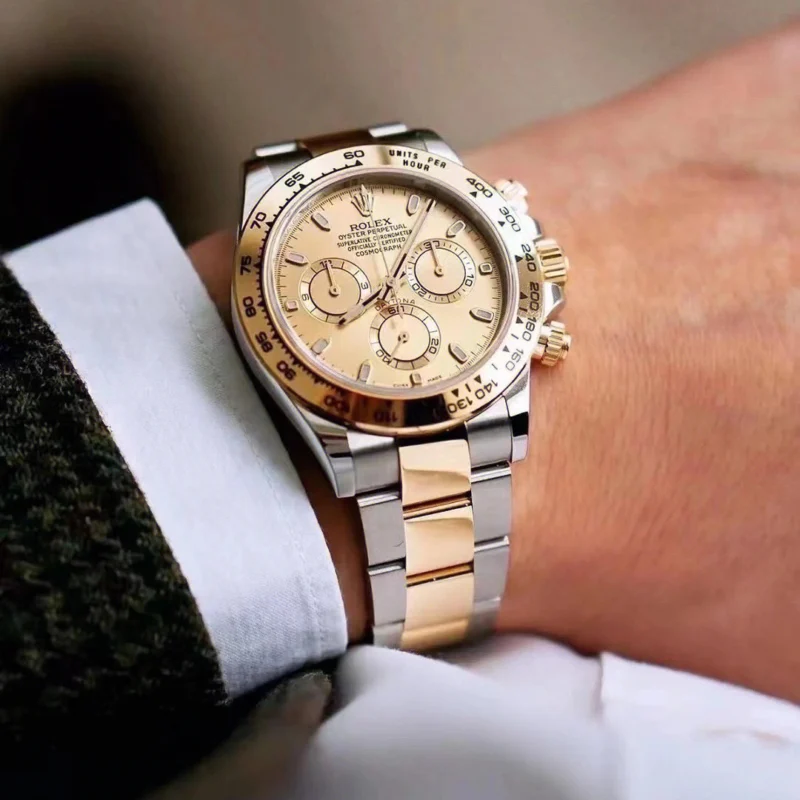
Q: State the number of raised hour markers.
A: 11